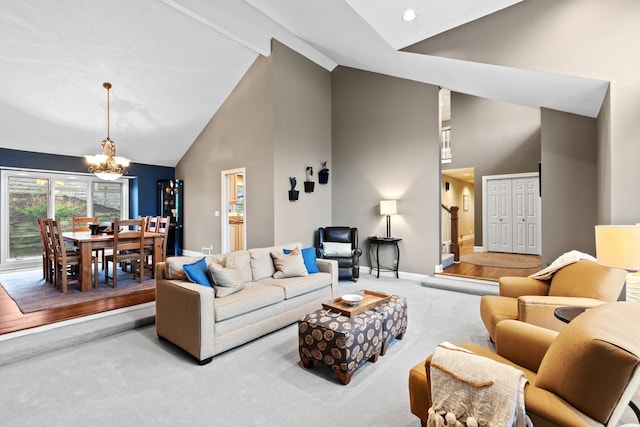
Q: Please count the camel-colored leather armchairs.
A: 2